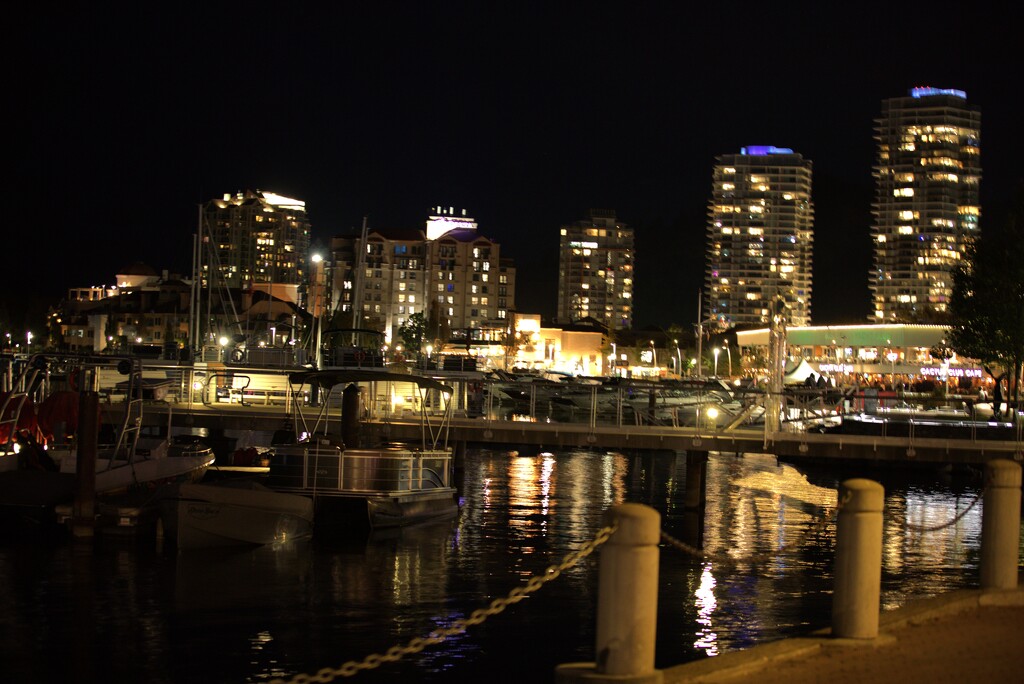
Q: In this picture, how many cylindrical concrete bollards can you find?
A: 3